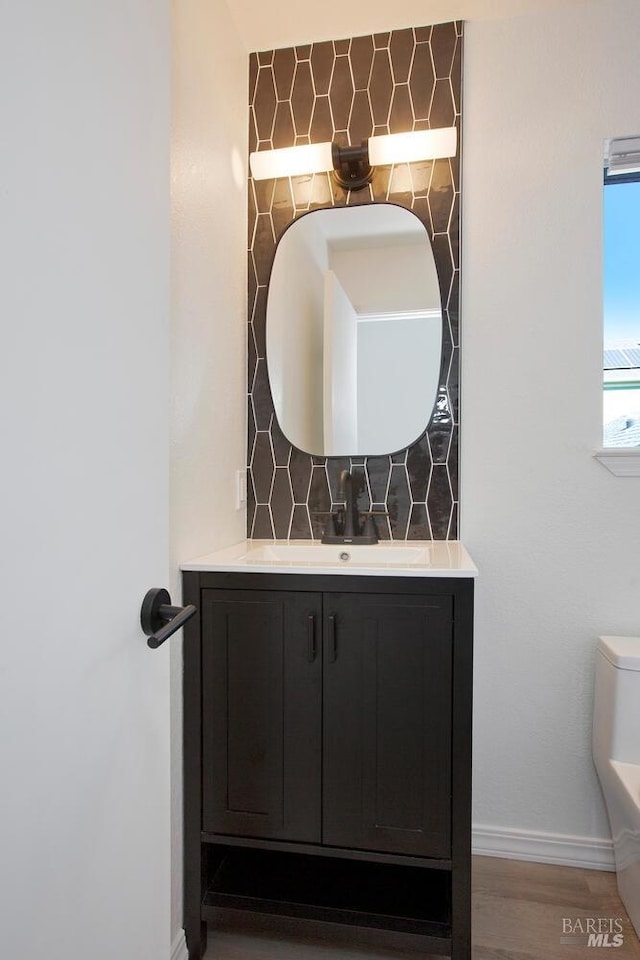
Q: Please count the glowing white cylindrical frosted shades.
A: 2